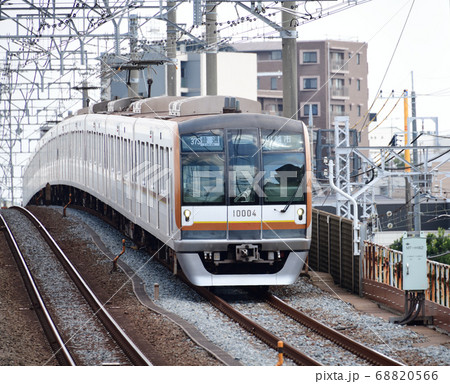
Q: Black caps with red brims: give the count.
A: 0